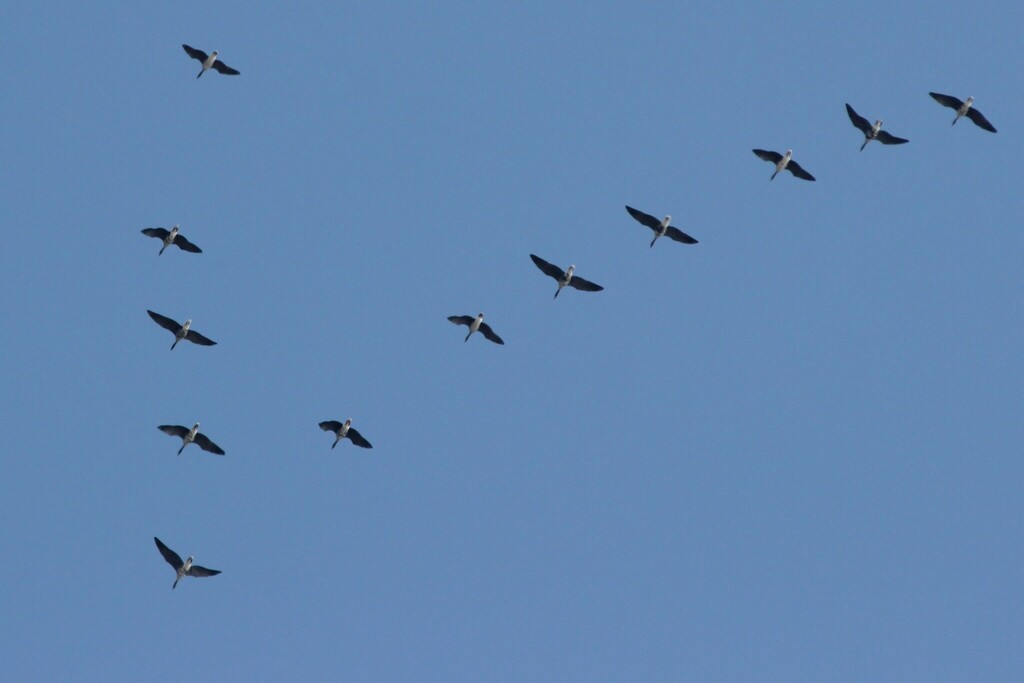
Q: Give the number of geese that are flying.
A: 12